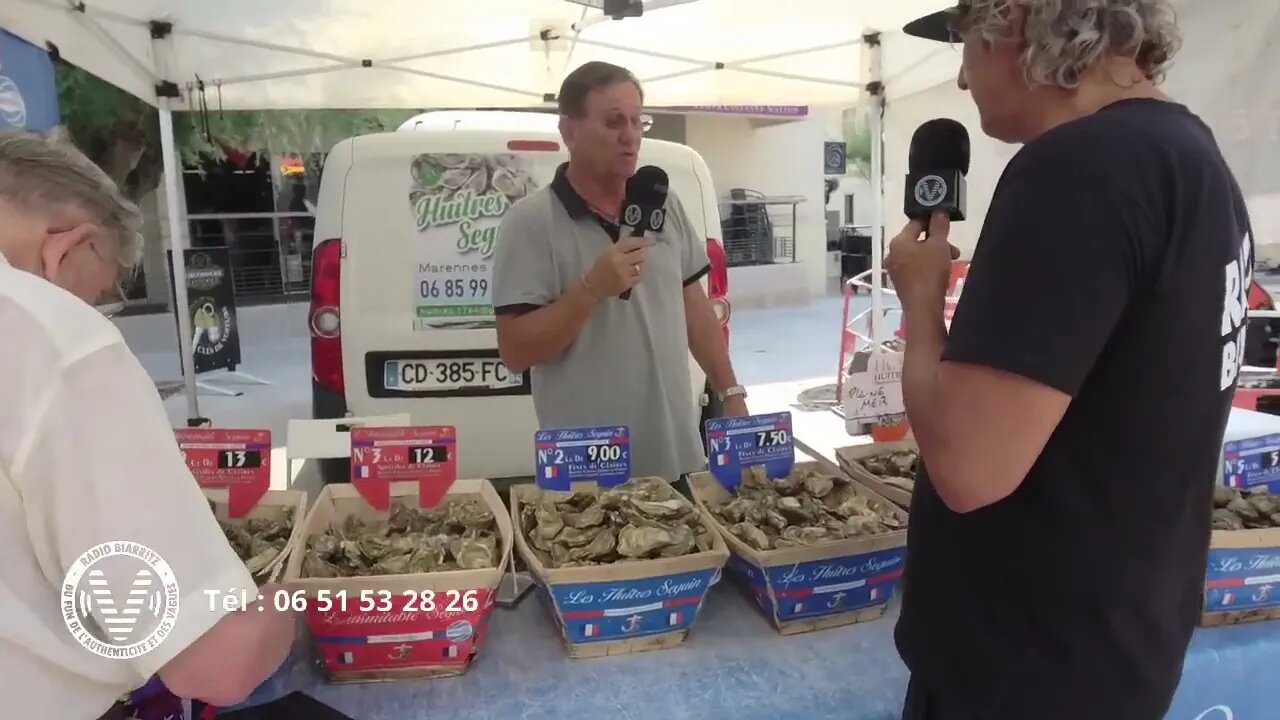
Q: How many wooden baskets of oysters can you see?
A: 6